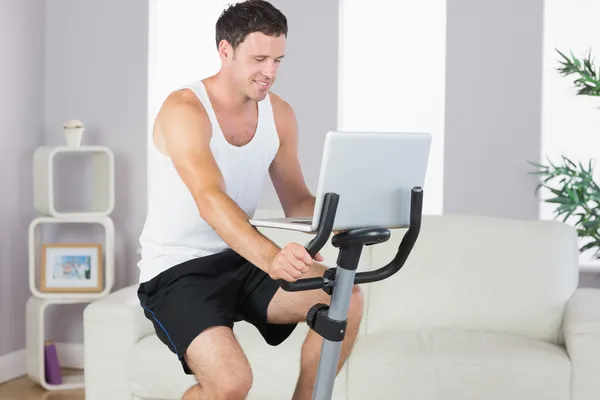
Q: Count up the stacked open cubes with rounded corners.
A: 3